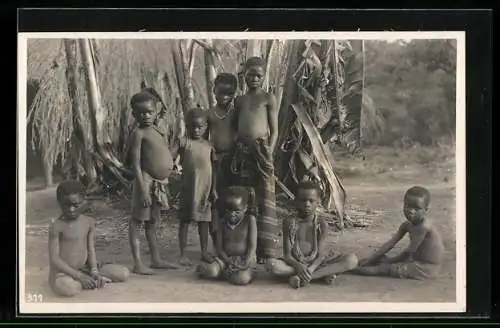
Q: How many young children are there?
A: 8